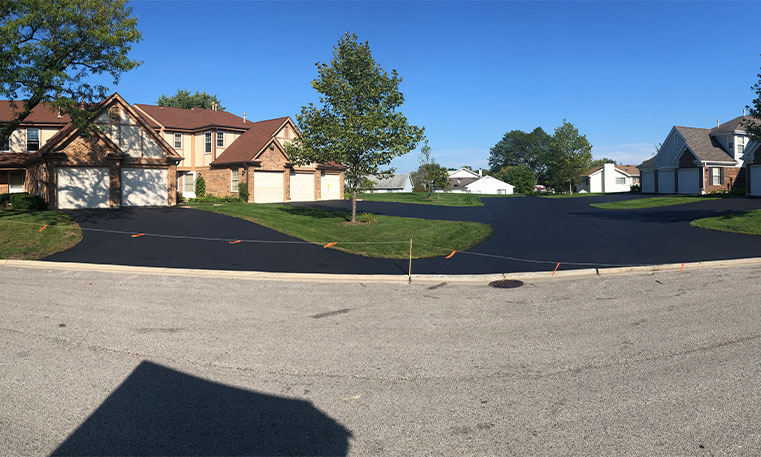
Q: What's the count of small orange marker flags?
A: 7